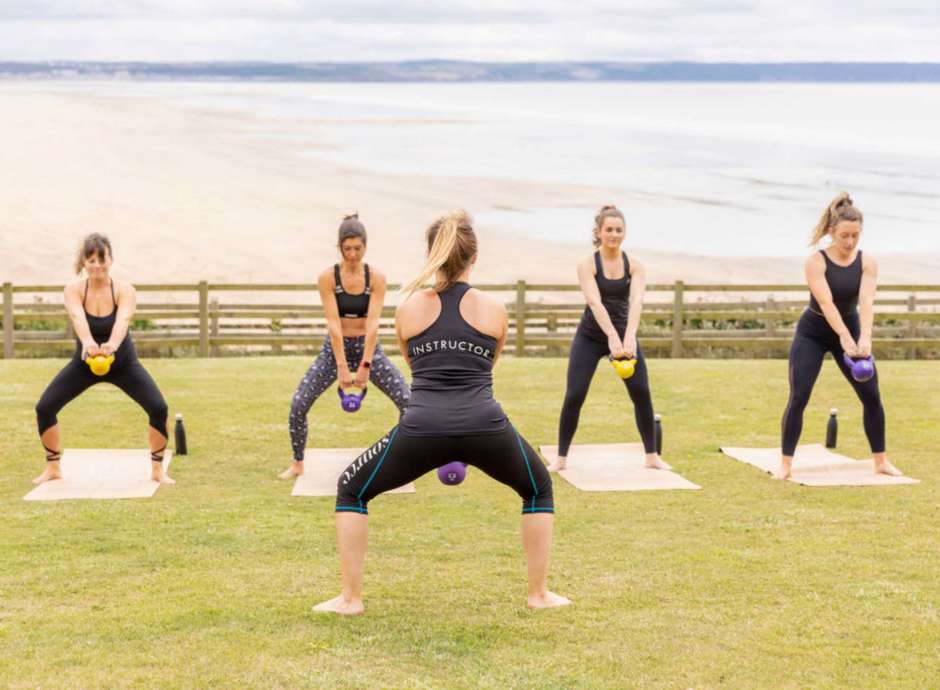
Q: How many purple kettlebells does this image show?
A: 3